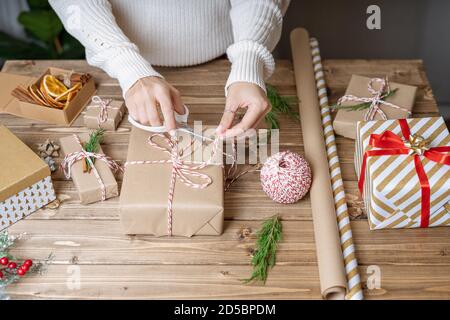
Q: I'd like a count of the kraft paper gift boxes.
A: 4